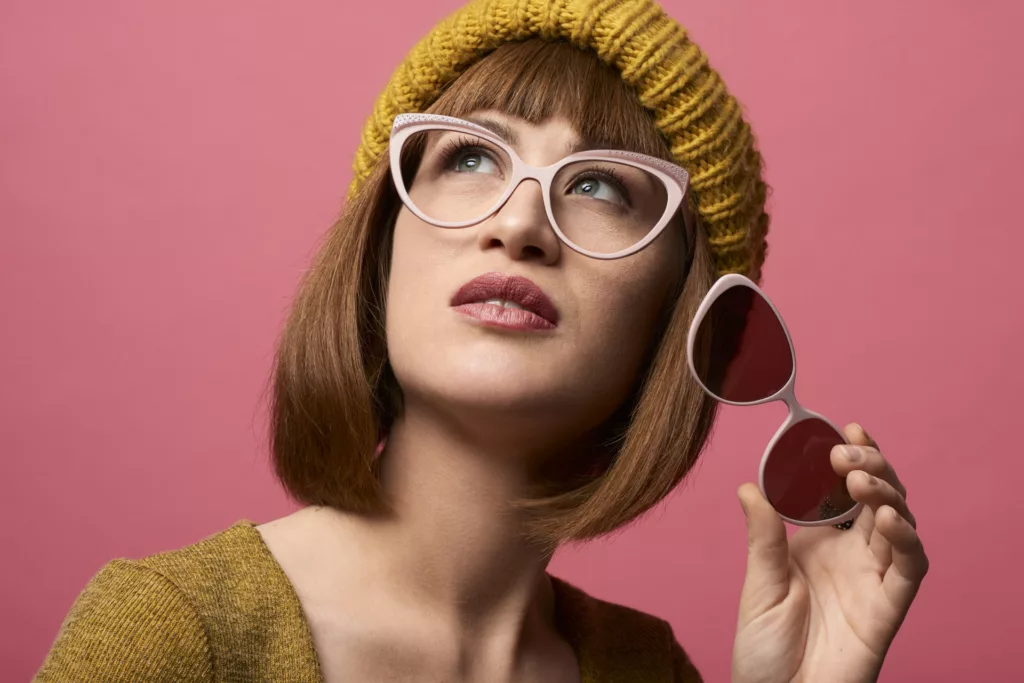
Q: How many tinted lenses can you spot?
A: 2